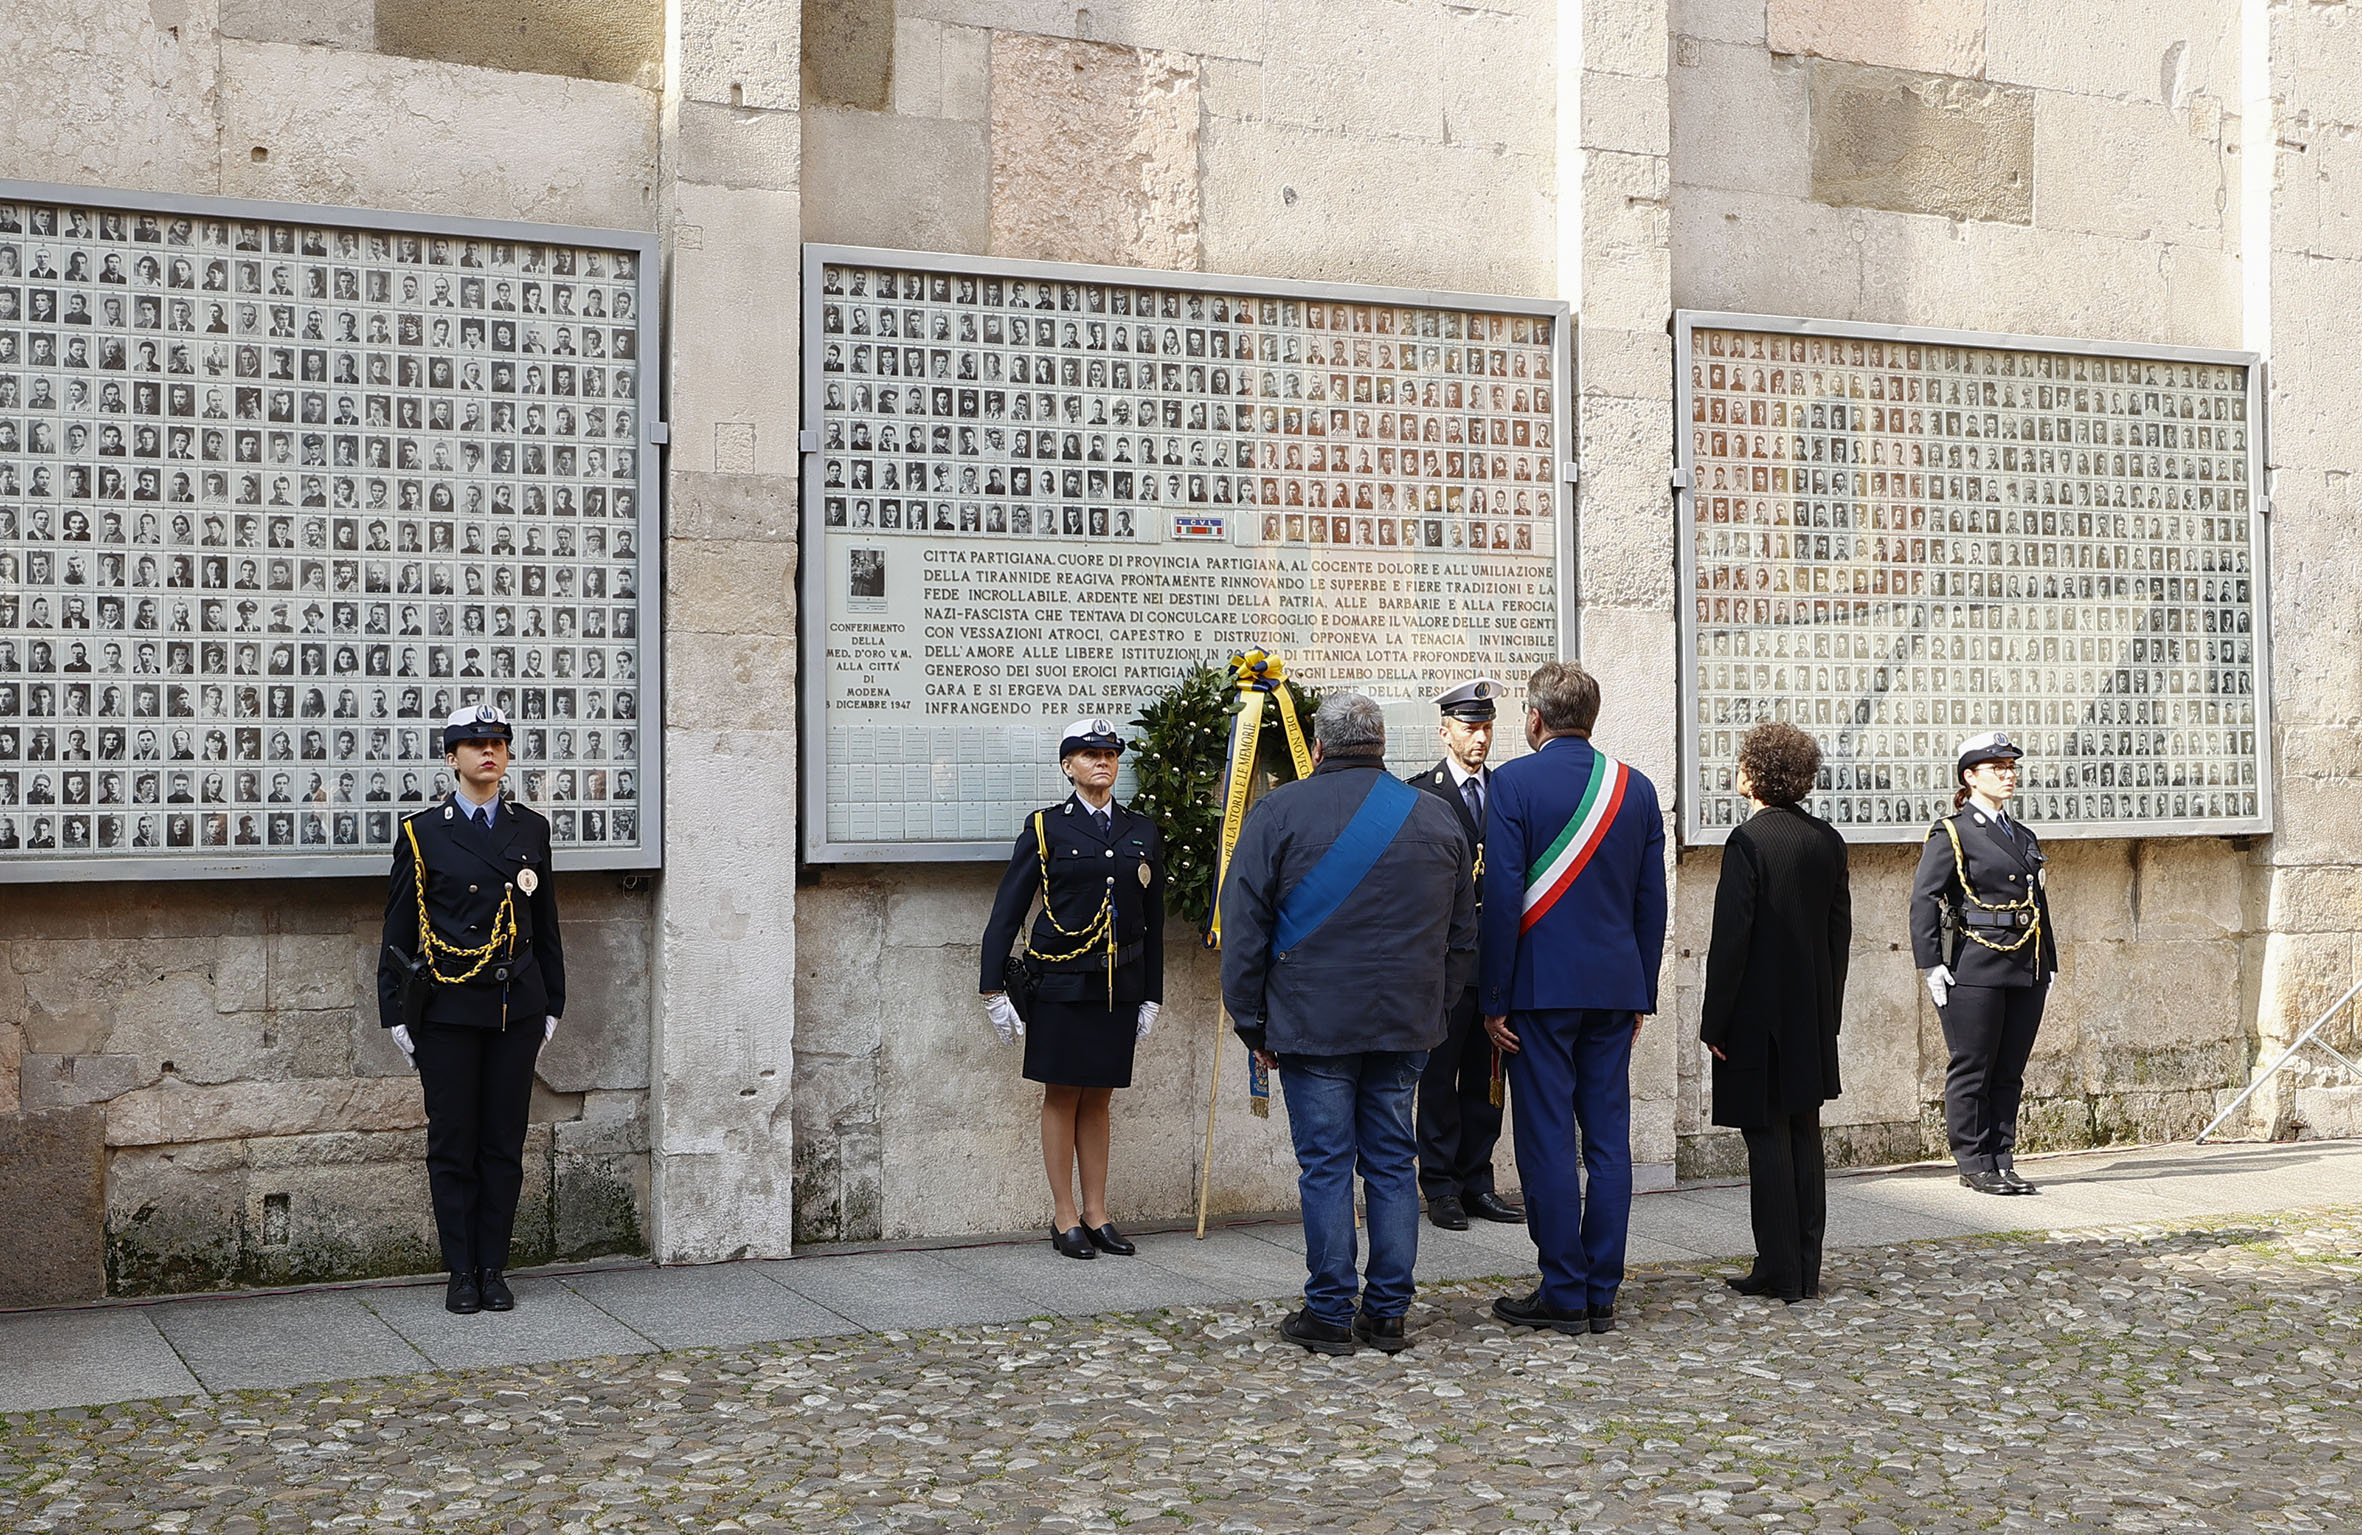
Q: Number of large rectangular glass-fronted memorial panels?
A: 3